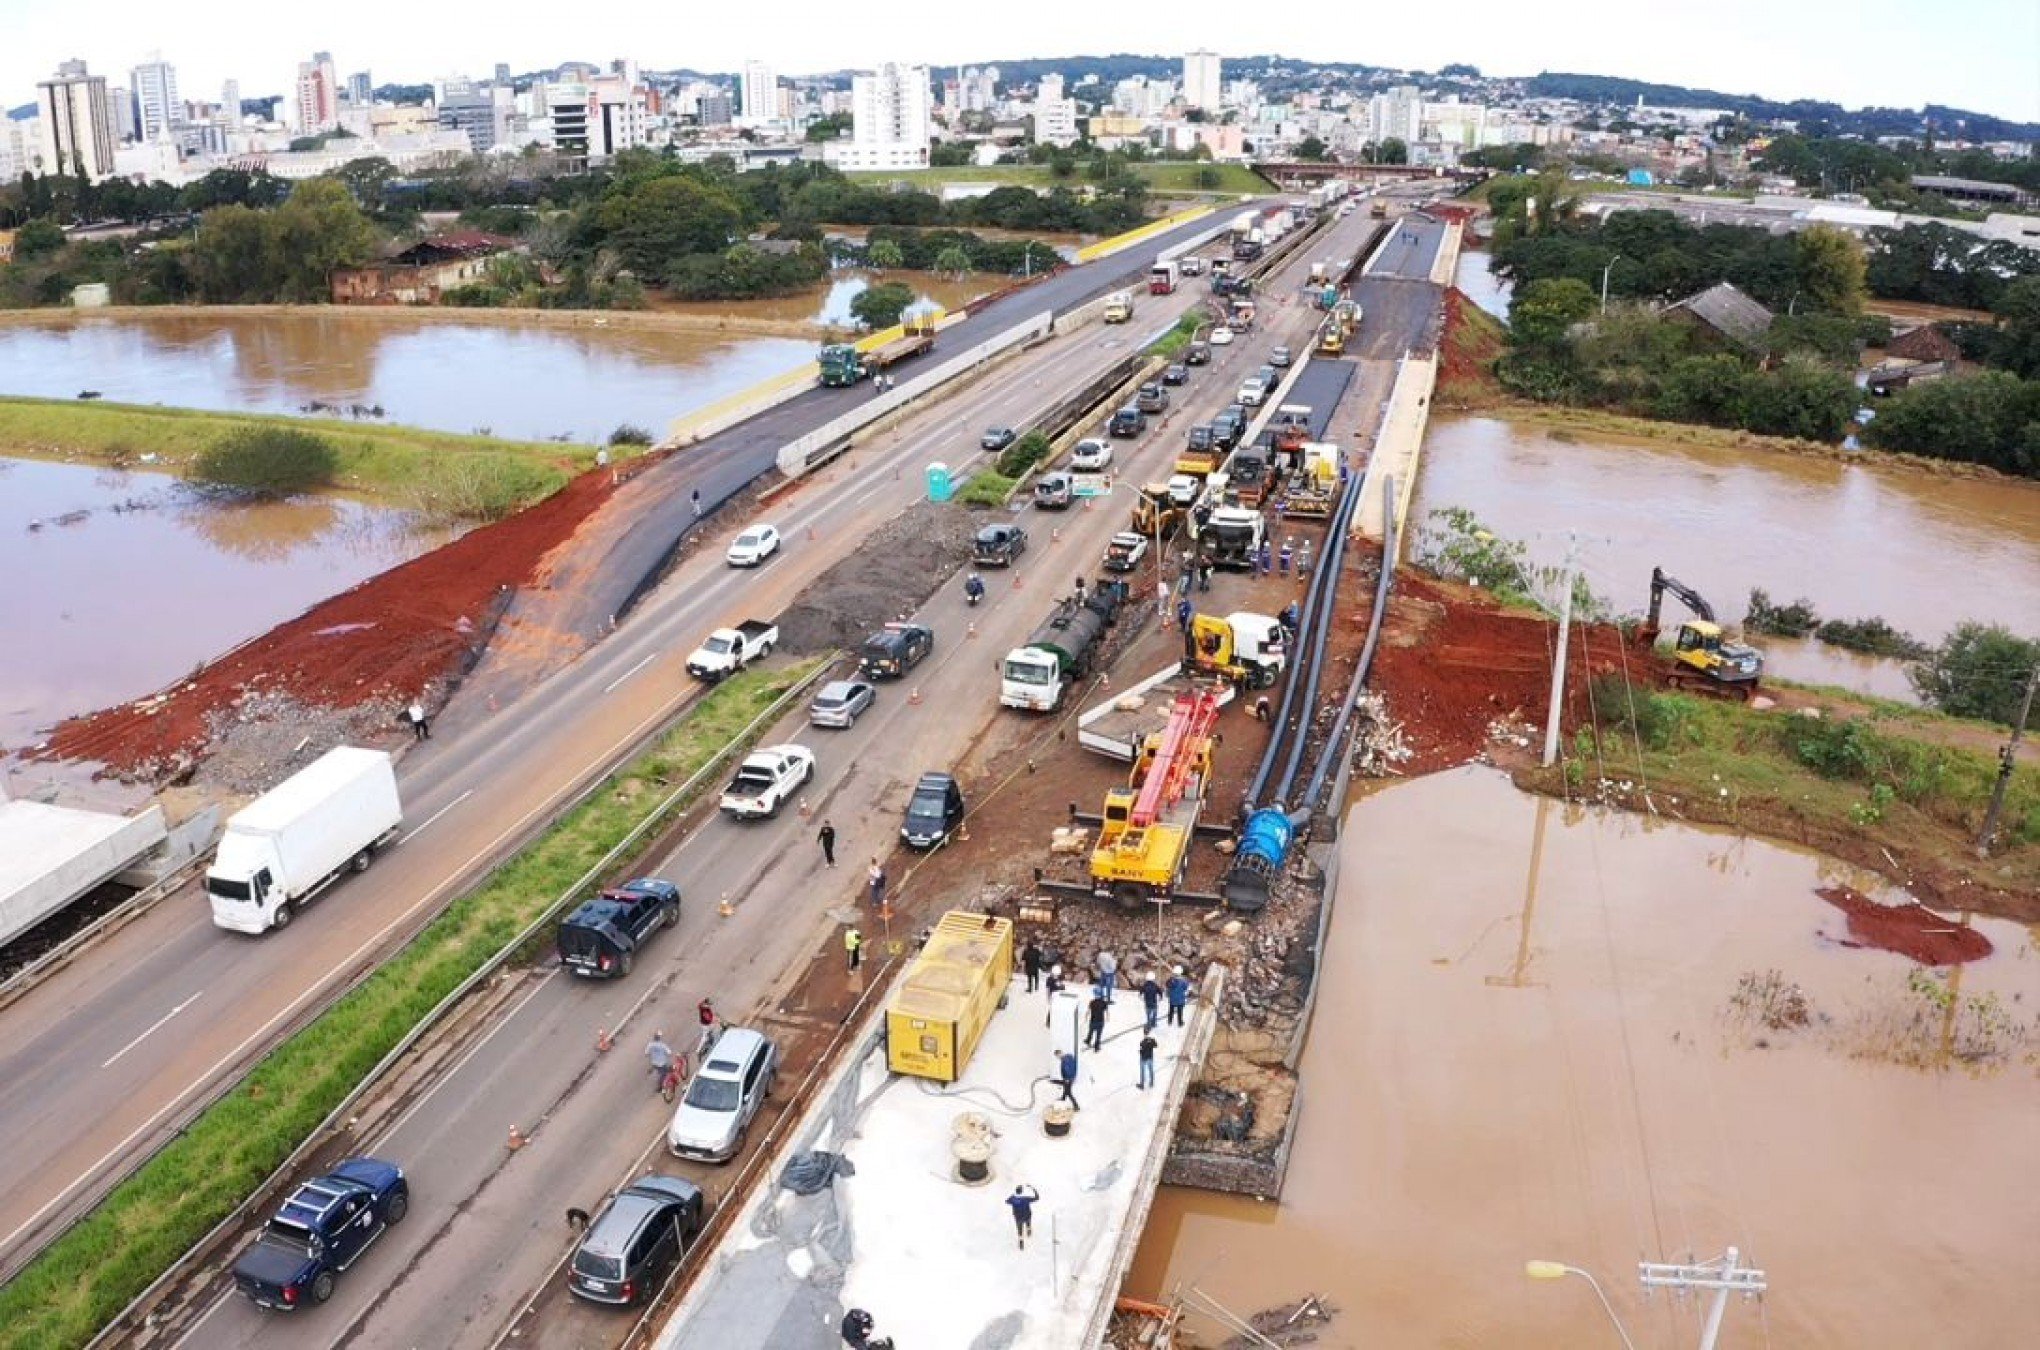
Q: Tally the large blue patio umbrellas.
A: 0